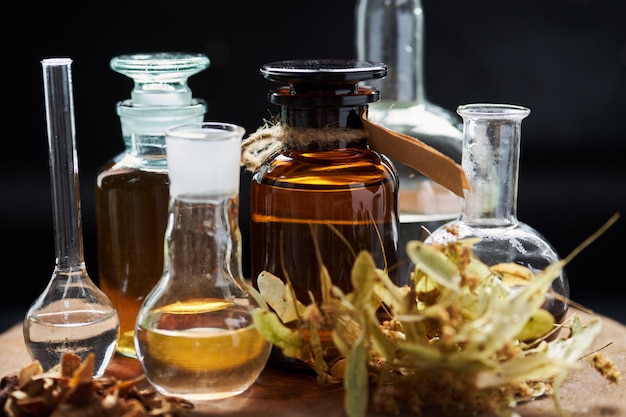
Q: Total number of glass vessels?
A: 6